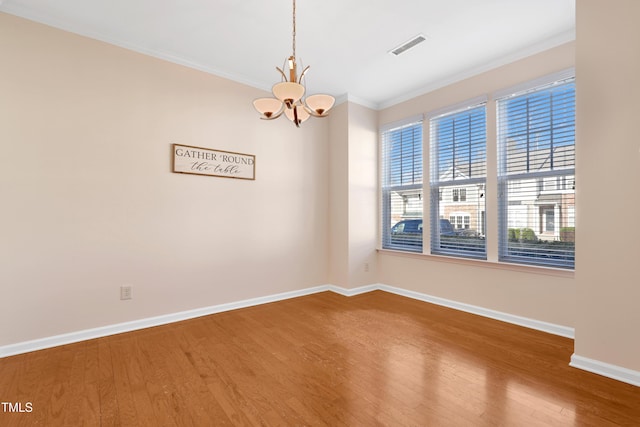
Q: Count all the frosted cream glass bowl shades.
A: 4